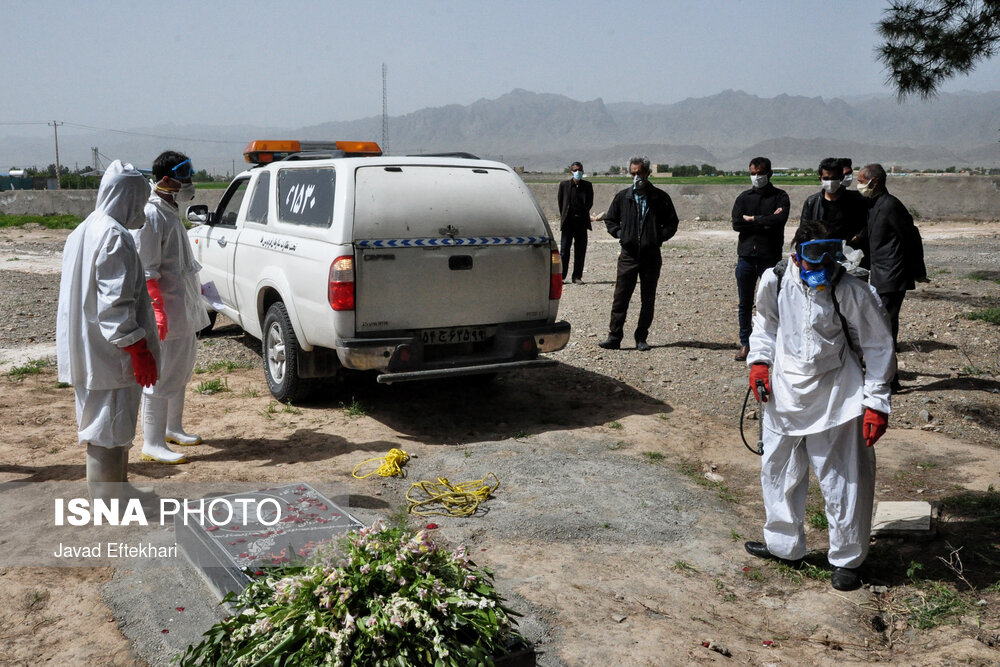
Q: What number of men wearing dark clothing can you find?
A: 6